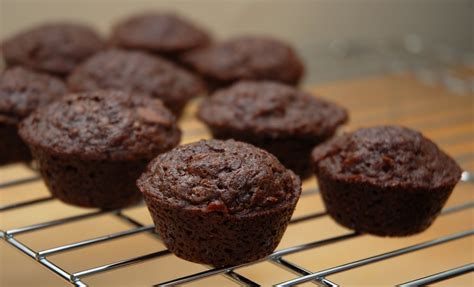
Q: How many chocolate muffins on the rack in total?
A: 9